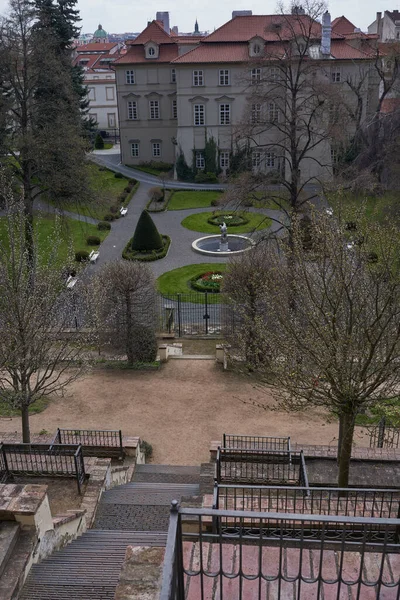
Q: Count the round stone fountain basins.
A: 1